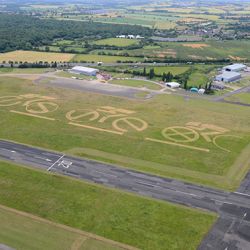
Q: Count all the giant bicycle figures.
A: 3